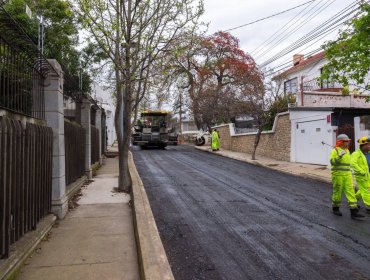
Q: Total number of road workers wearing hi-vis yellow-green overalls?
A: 3